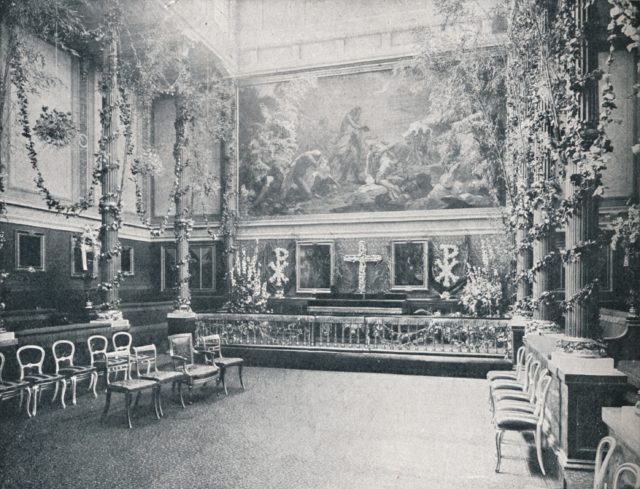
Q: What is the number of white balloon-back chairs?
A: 12